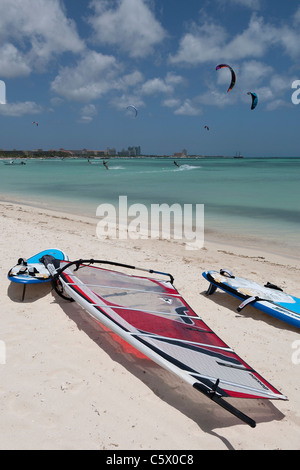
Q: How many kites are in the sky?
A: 5